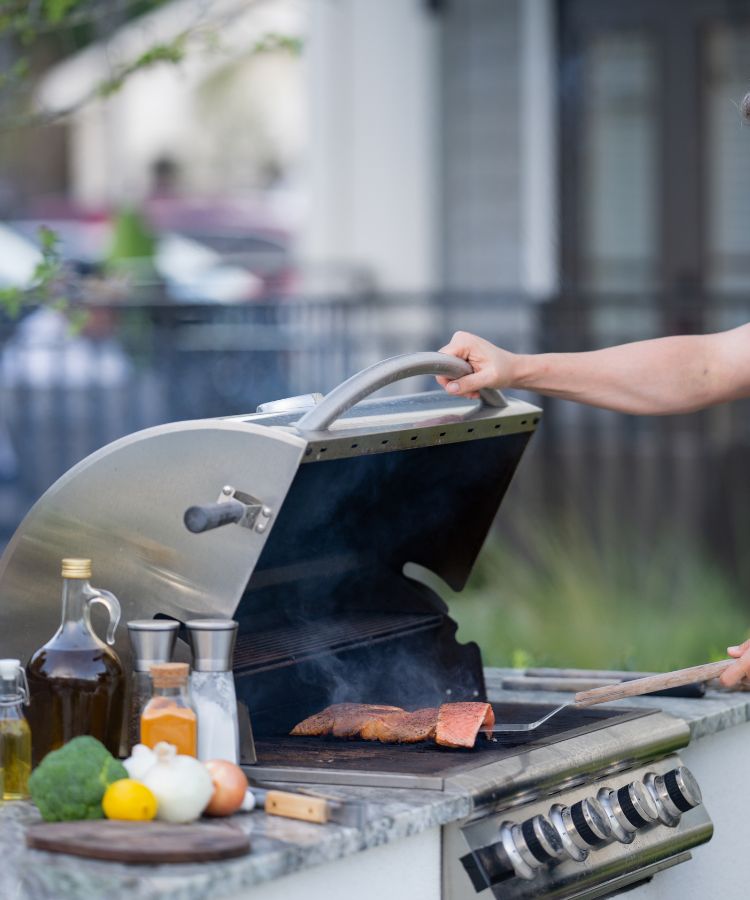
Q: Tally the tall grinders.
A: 2